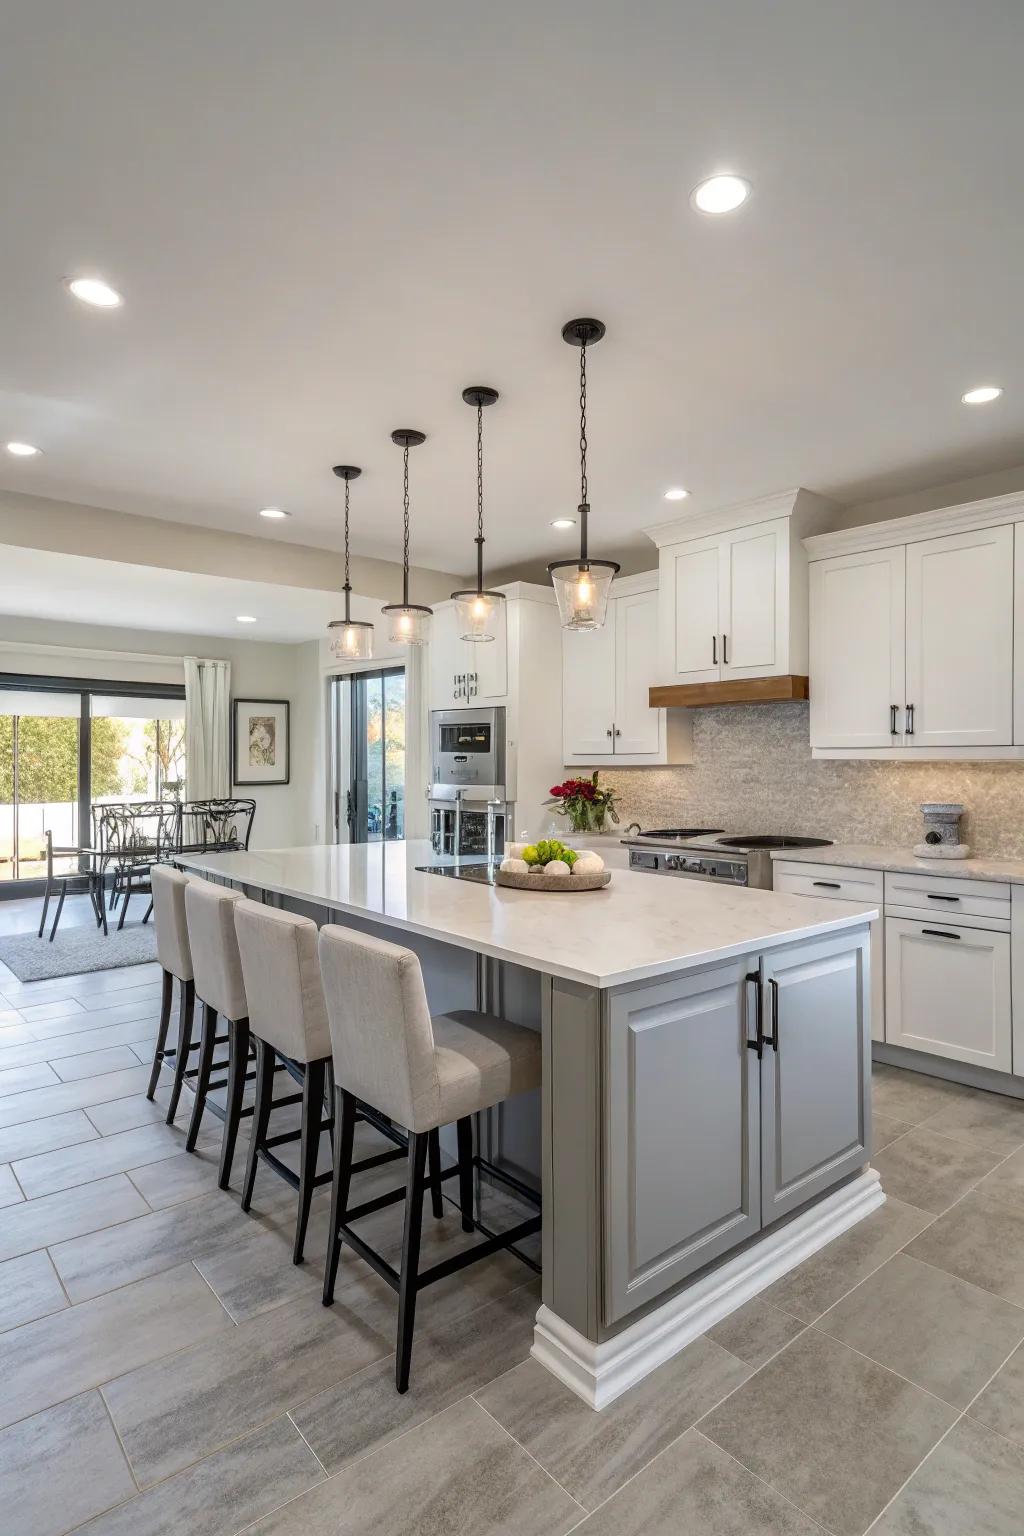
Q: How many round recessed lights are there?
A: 8